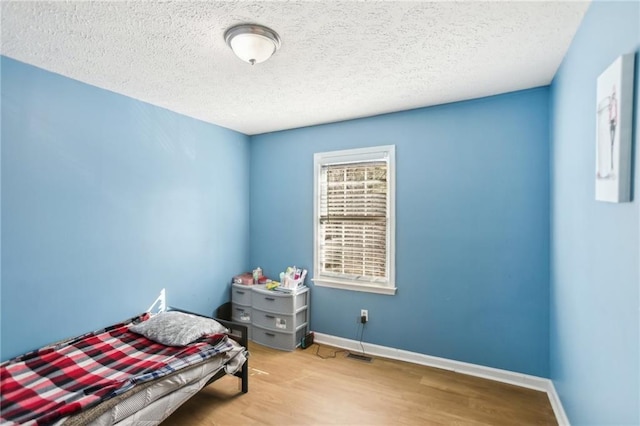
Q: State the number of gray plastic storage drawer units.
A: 2